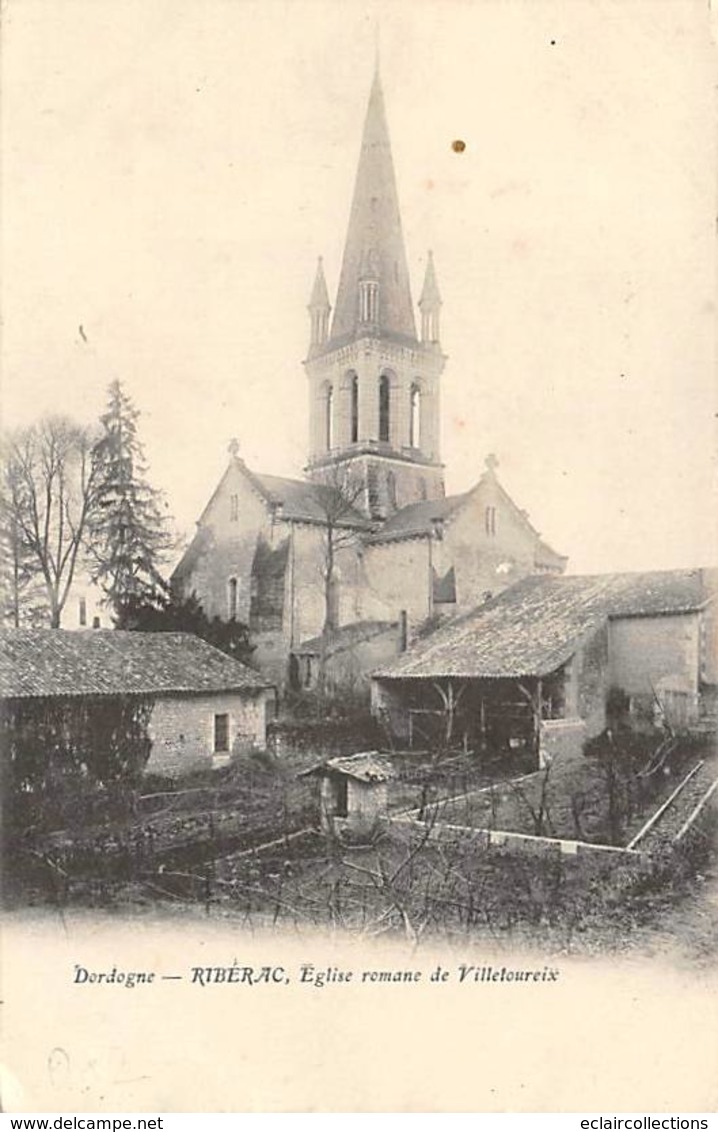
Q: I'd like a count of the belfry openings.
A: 4